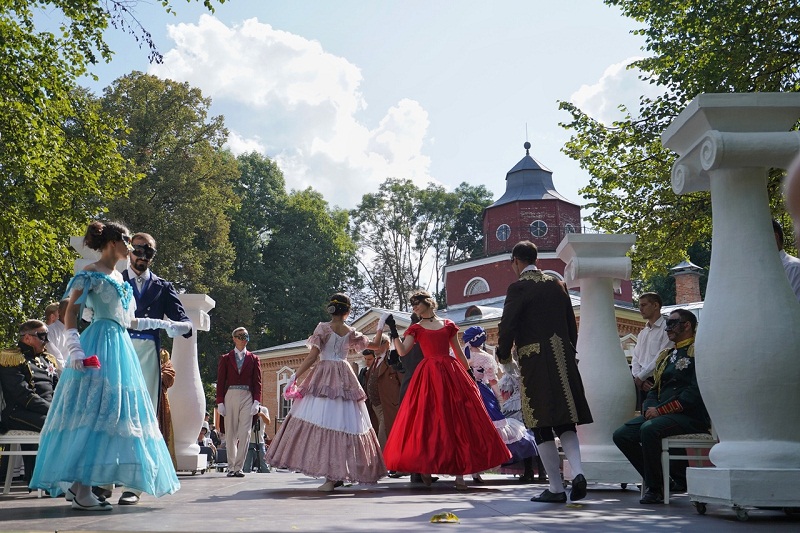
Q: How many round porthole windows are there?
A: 3